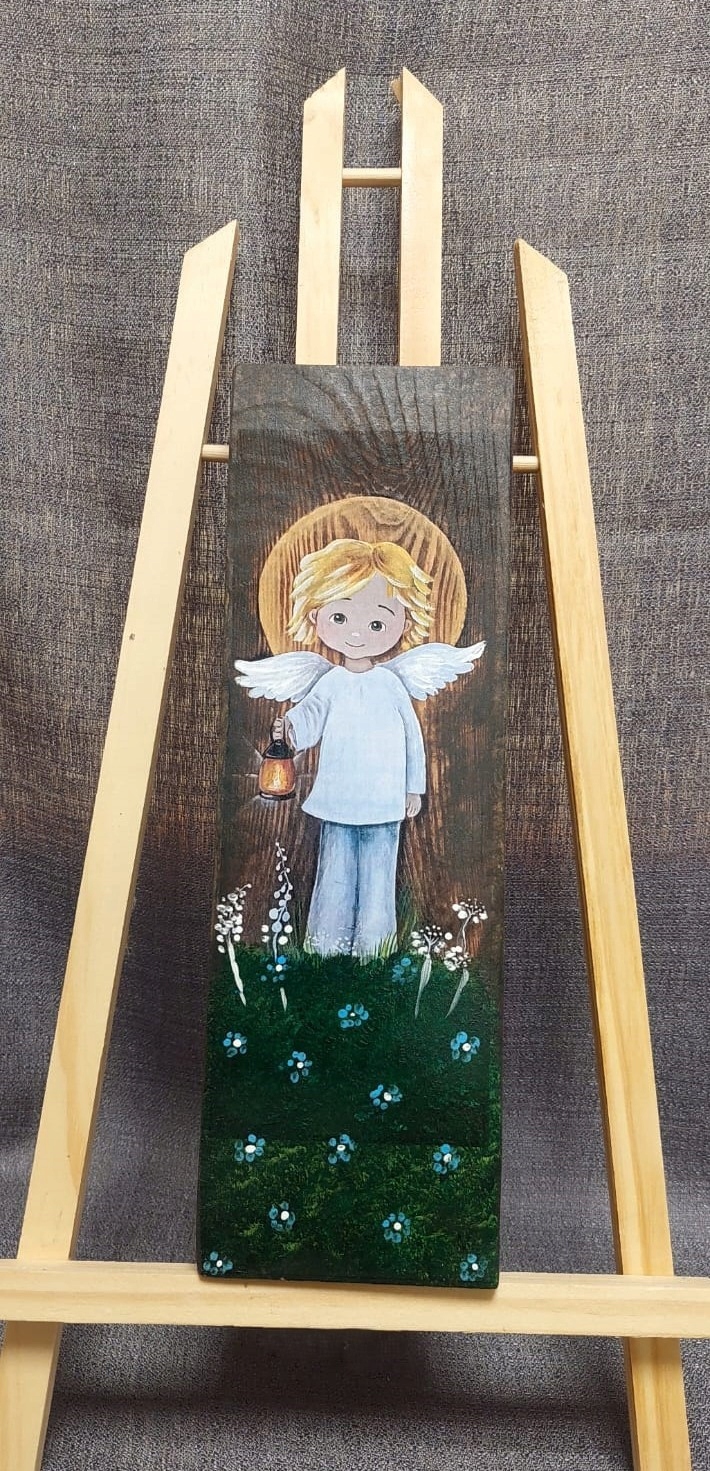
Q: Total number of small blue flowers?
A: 14